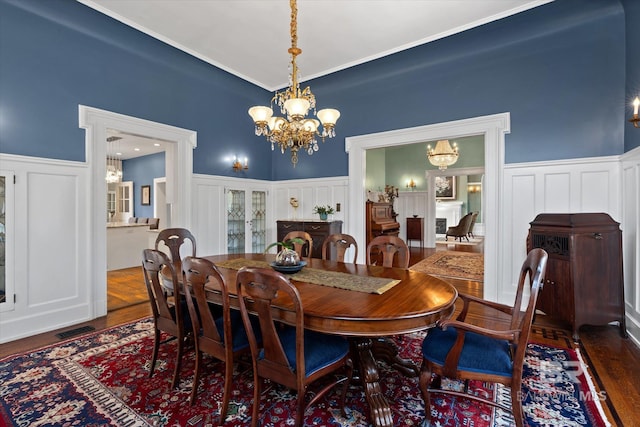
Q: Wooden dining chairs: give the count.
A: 8